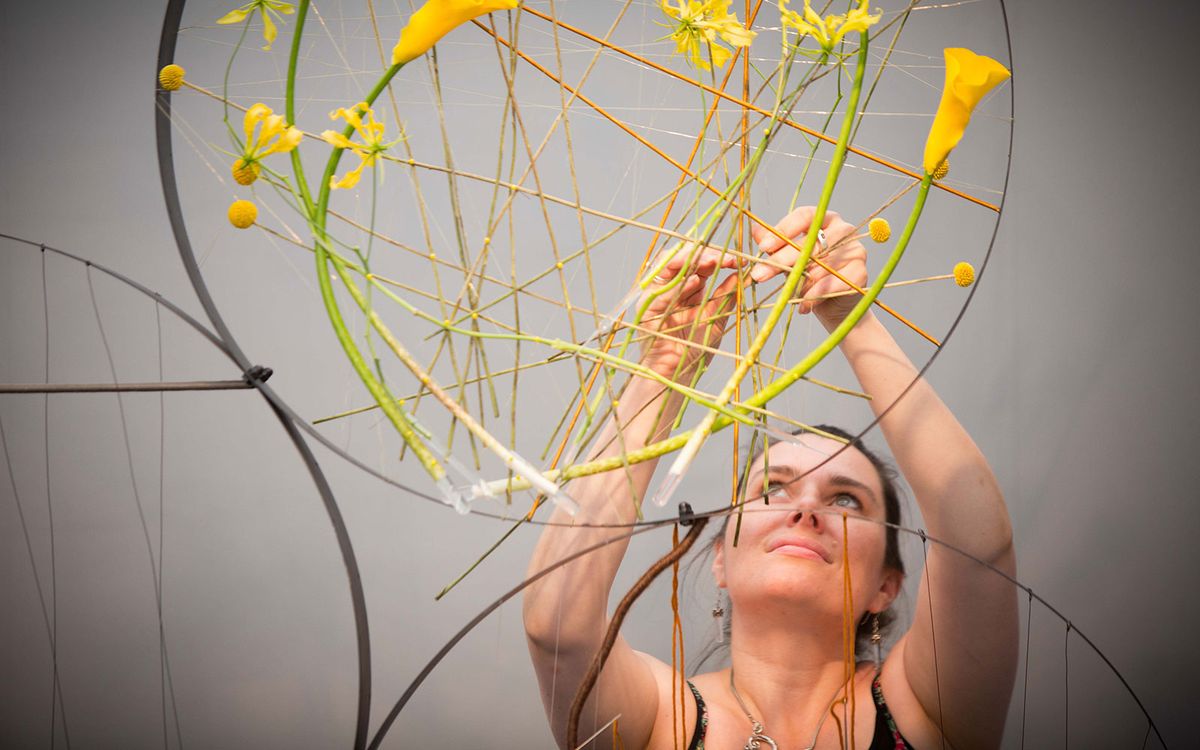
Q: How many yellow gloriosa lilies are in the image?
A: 5